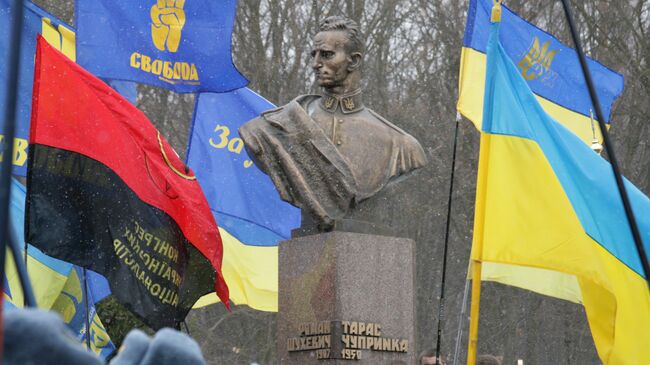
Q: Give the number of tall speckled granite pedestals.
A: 1